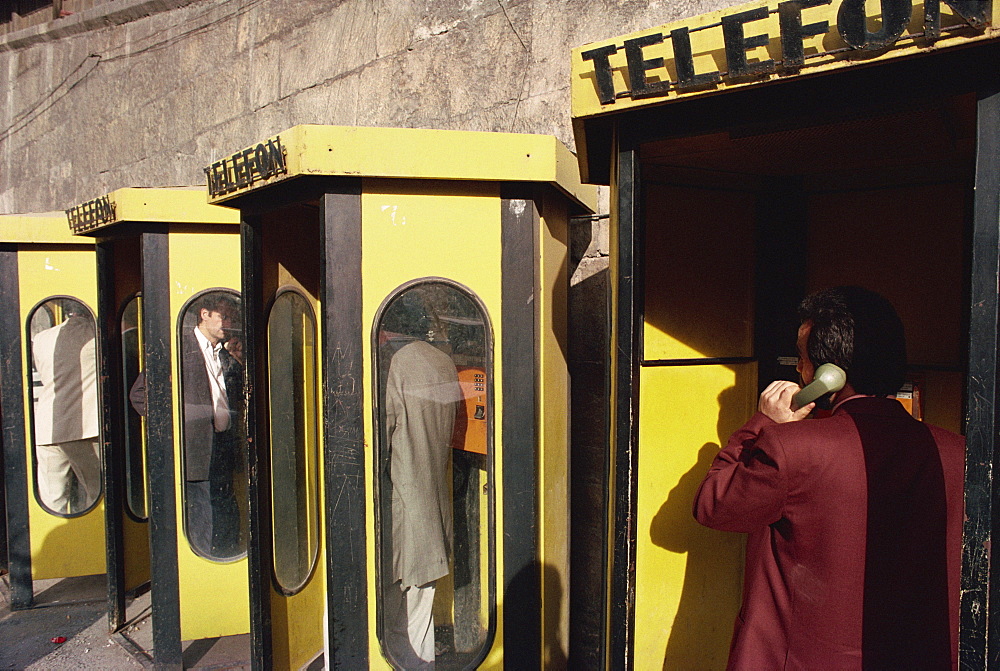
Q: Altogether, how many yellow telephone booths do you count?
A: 4